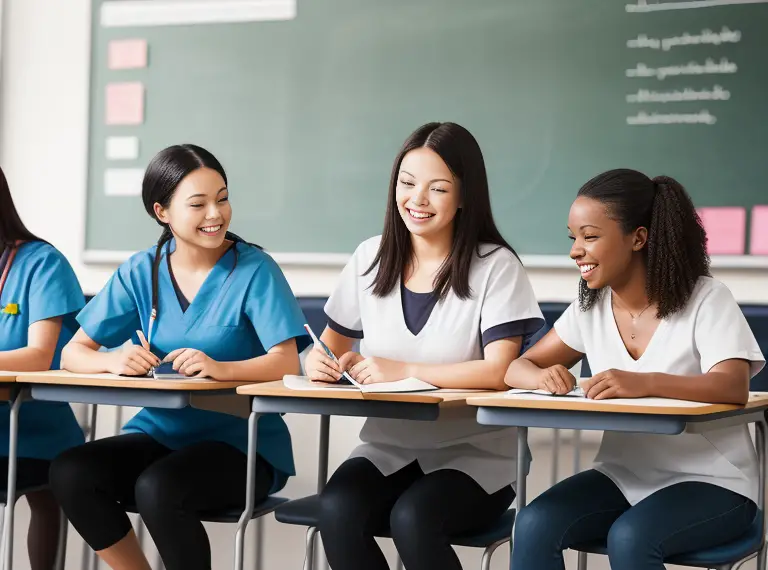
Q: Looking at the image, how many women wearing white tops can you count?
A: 2